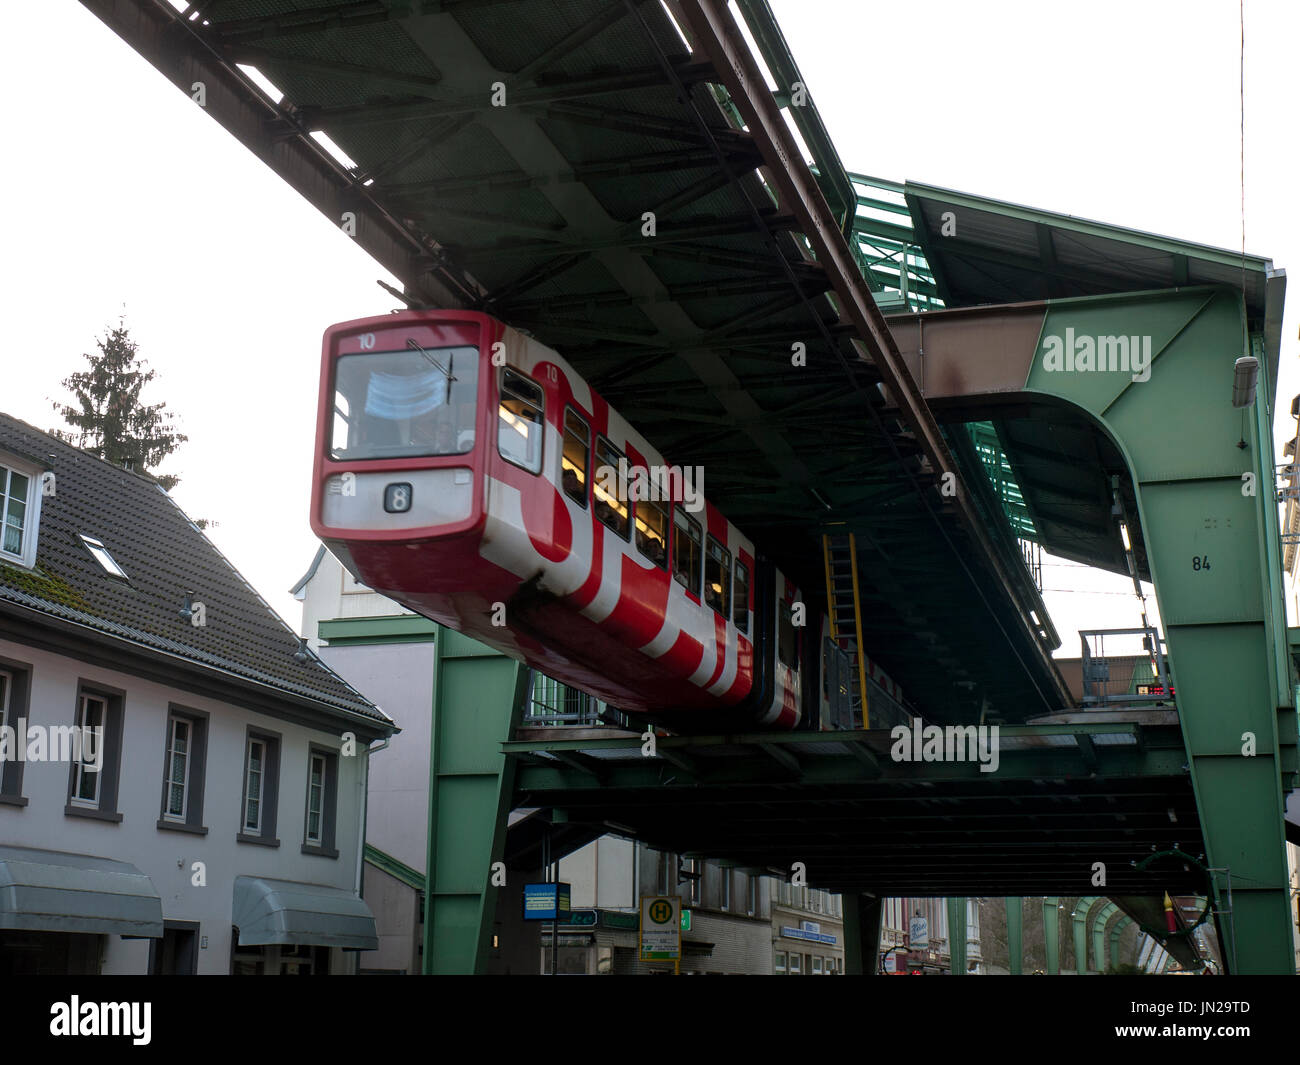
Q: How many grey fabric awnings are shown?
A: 2